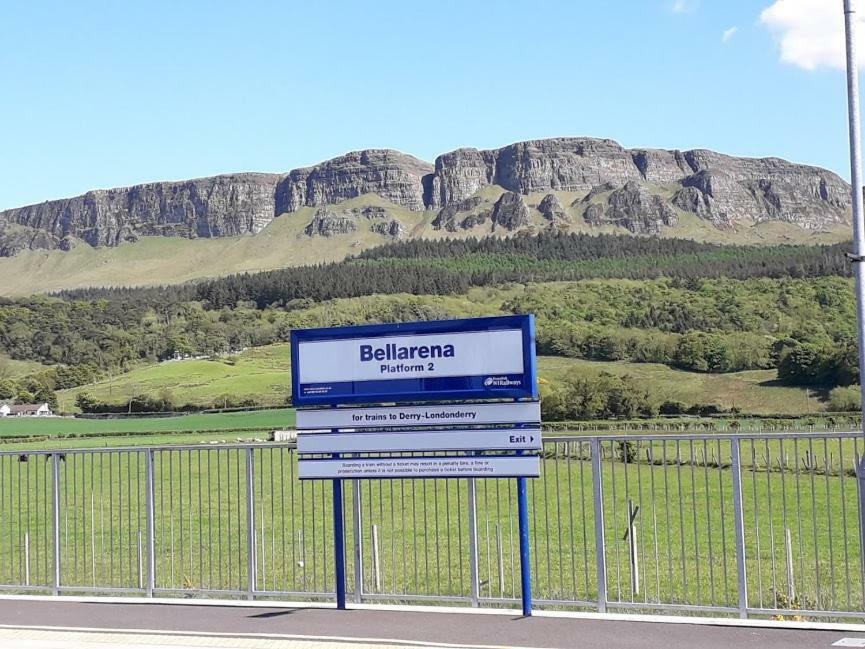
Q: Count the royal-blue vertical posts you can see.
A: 2